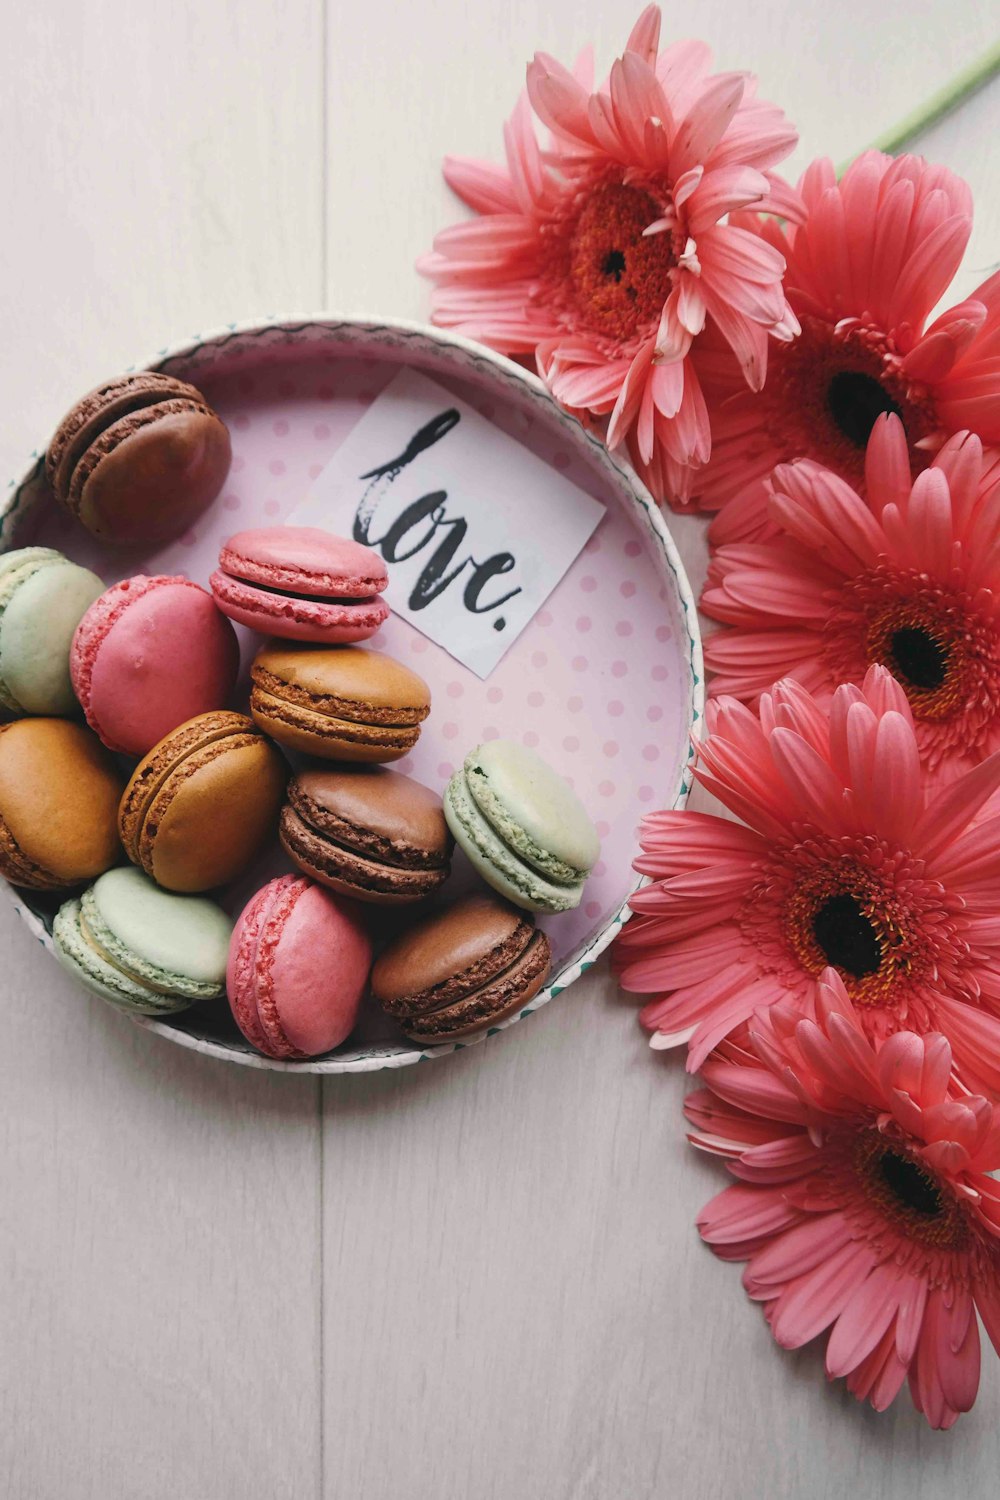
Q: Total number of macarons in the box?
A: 12